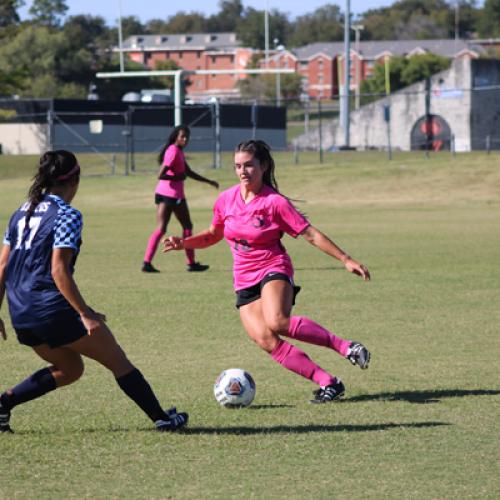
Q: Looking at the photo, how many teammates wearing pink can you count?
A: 2